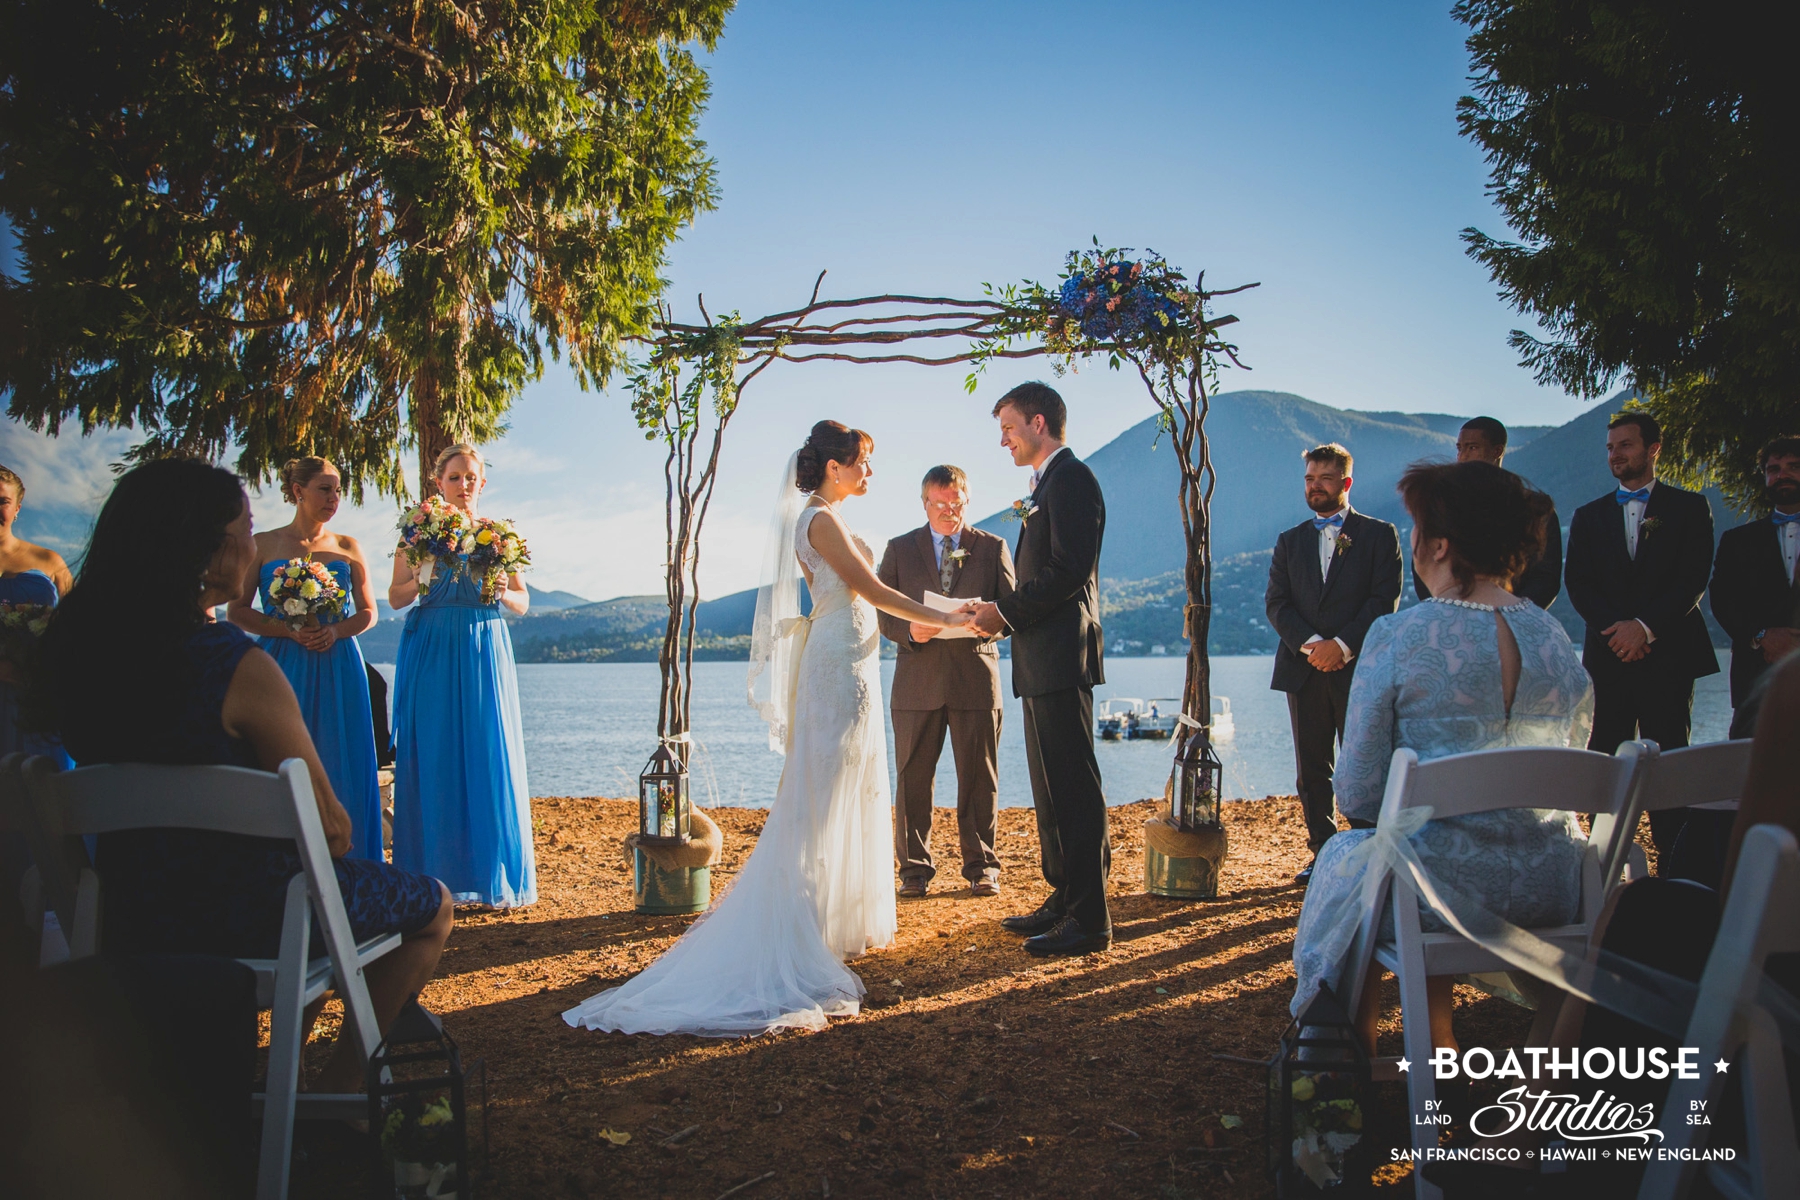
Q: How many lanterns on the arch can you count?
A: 2